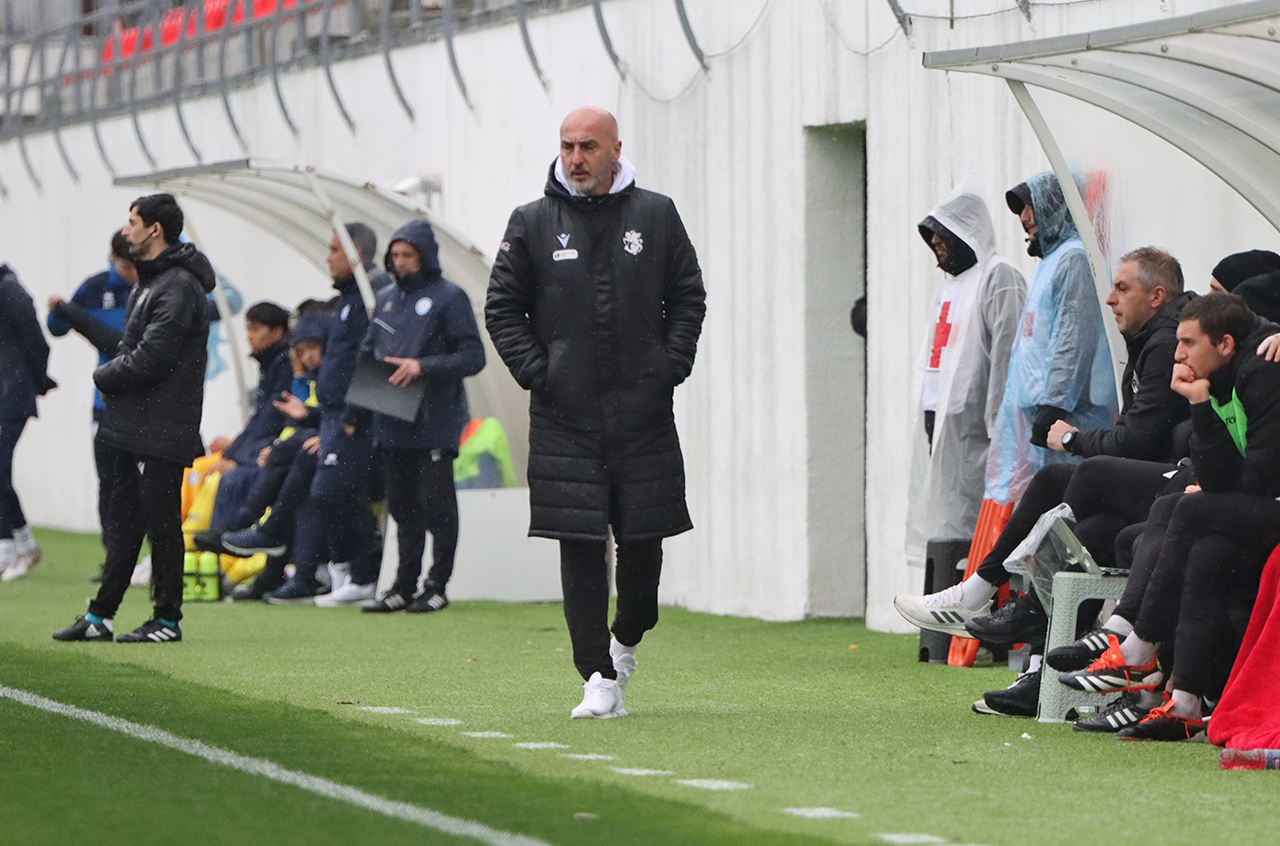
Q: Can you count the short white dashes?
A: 9